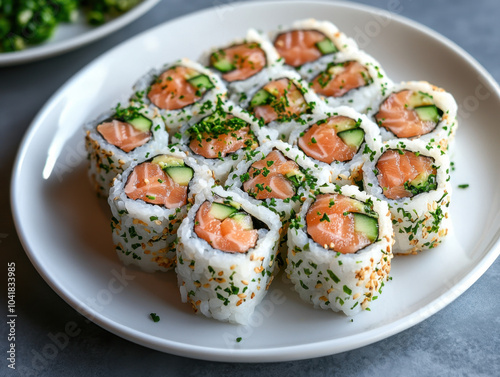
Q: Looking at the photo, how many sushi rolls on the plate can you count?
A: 14